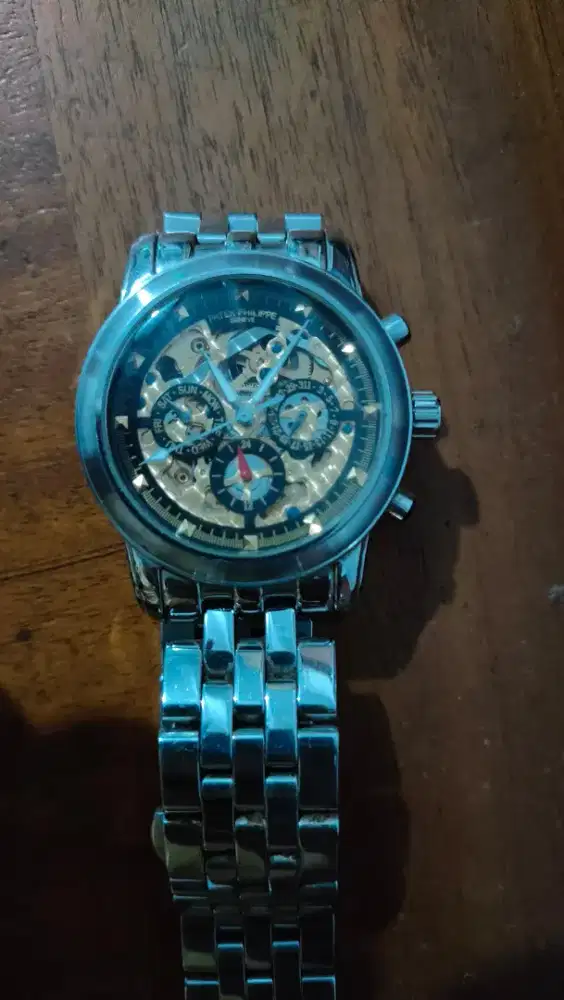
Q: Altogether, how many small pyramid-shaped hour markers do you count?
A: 12